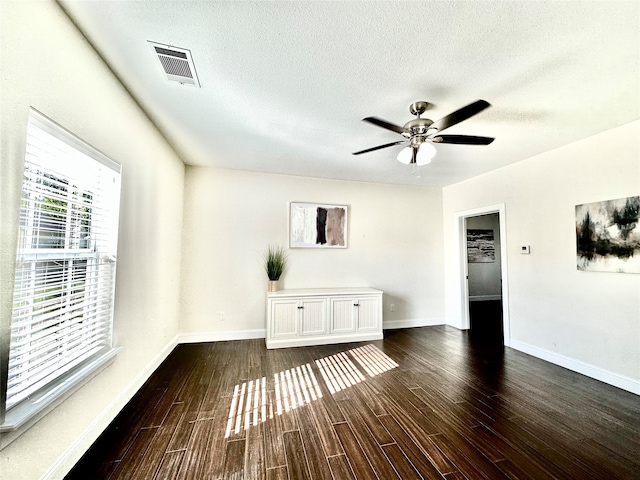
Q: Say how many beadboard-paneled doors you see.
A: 4